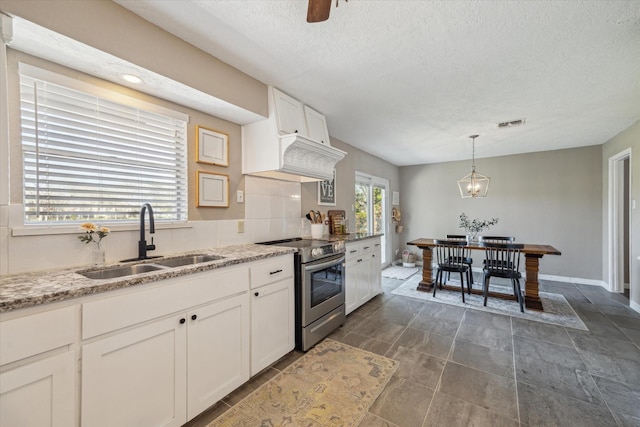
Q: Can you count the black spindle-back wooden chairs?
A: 4